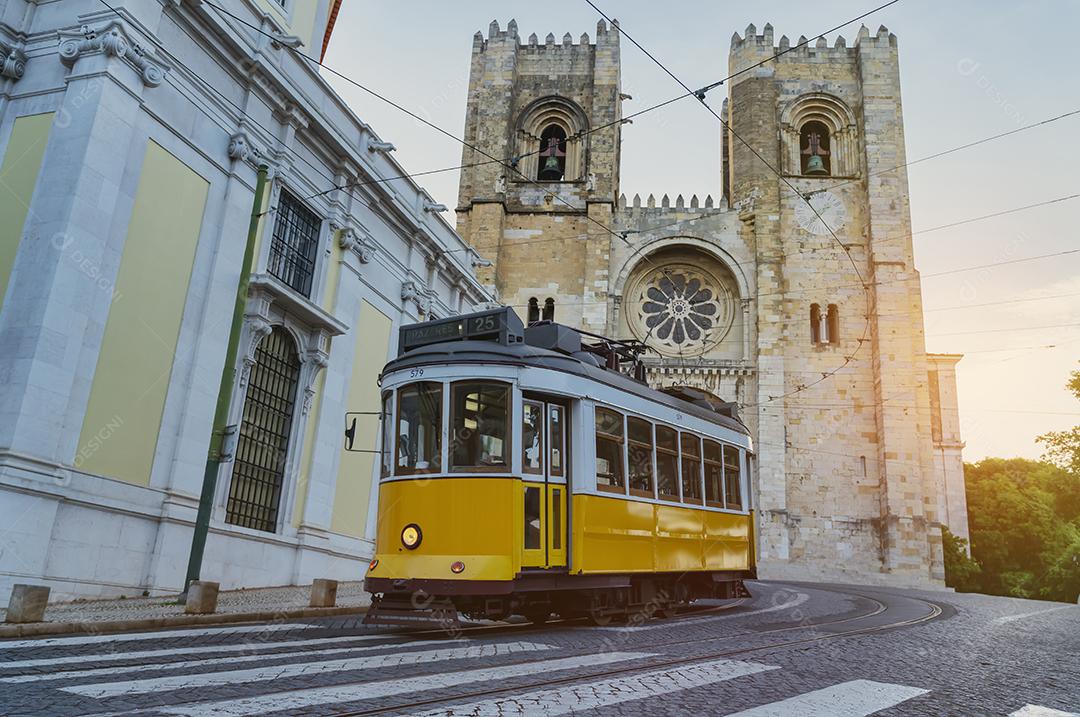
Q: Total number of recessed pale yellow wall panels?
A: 3